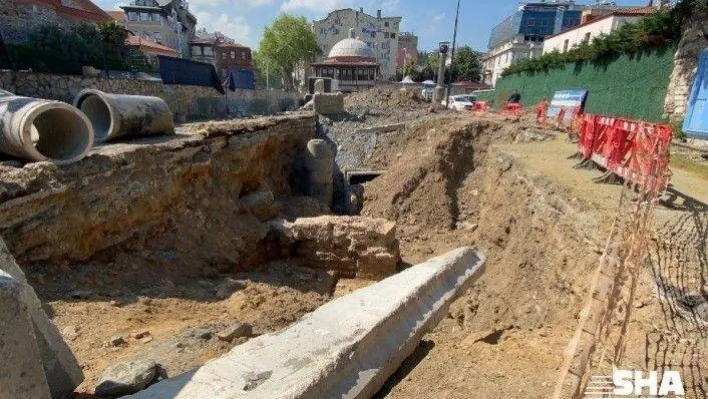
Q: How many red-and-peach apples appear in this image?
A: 0